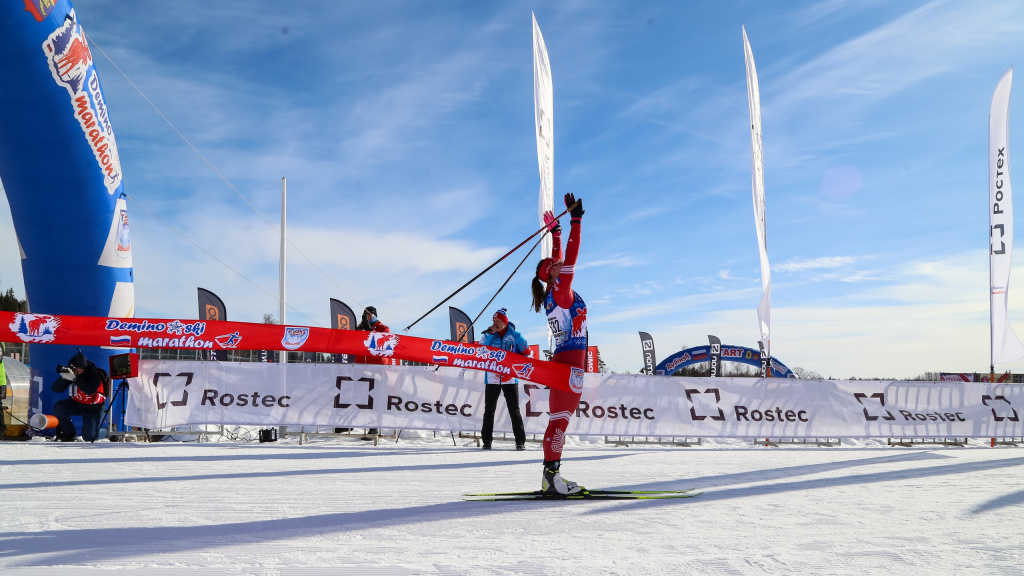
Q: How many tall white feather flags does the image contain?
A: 3